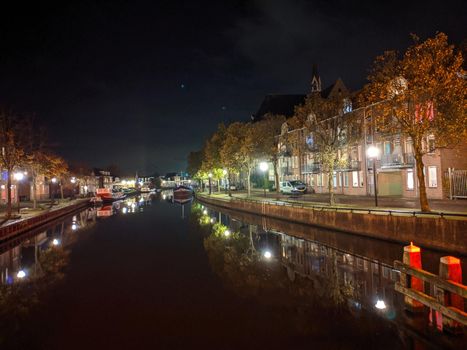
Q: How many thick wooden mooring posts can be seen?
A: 2